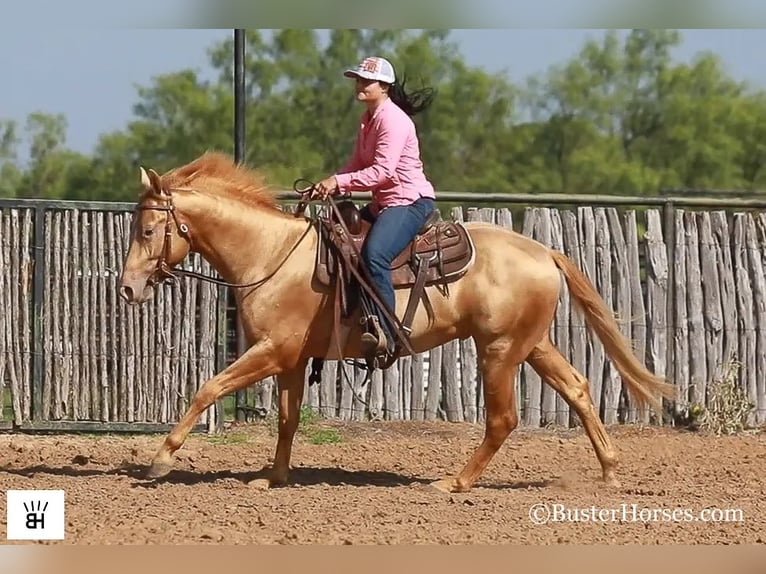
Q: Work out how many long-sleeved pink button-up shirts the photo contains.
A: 1